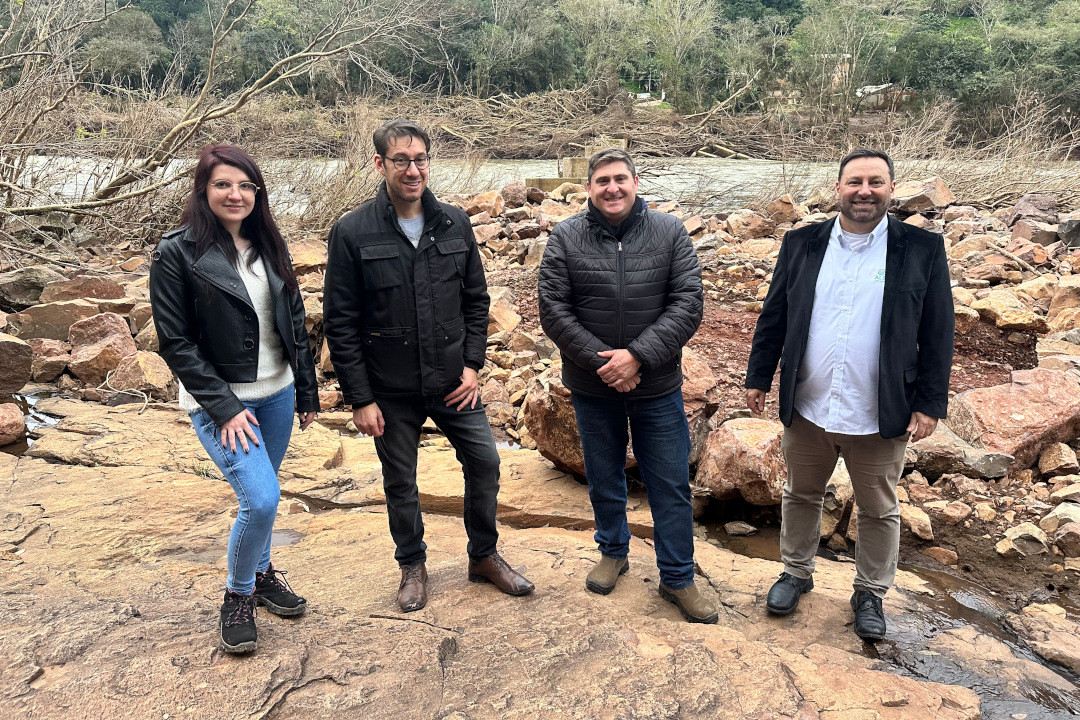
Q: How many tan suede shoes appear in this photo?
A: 2